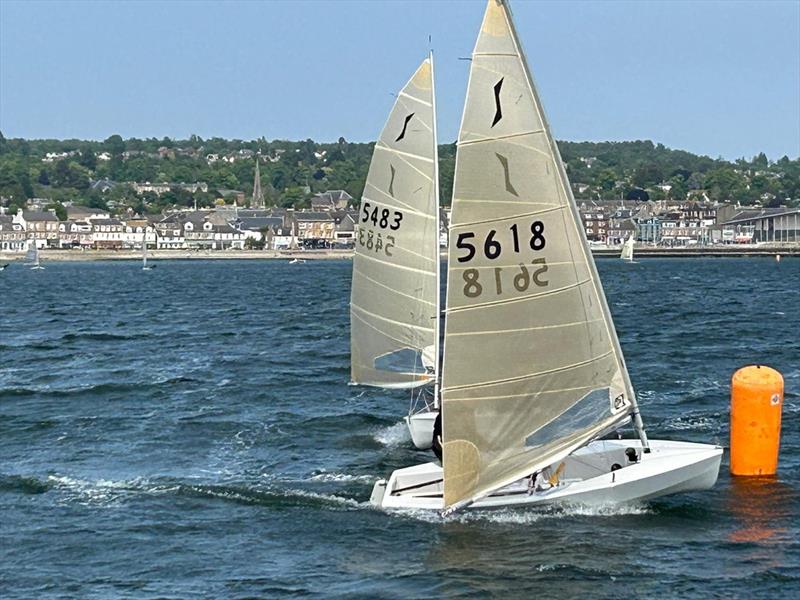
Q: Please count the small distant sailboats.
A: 3